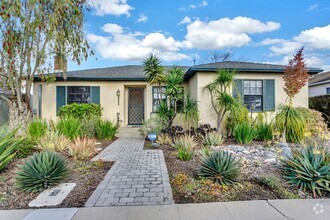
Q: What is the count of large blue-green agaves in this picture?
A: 3